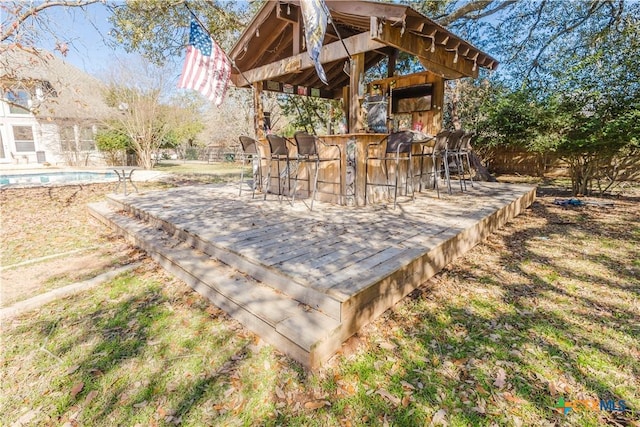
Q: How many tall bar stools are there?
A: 7